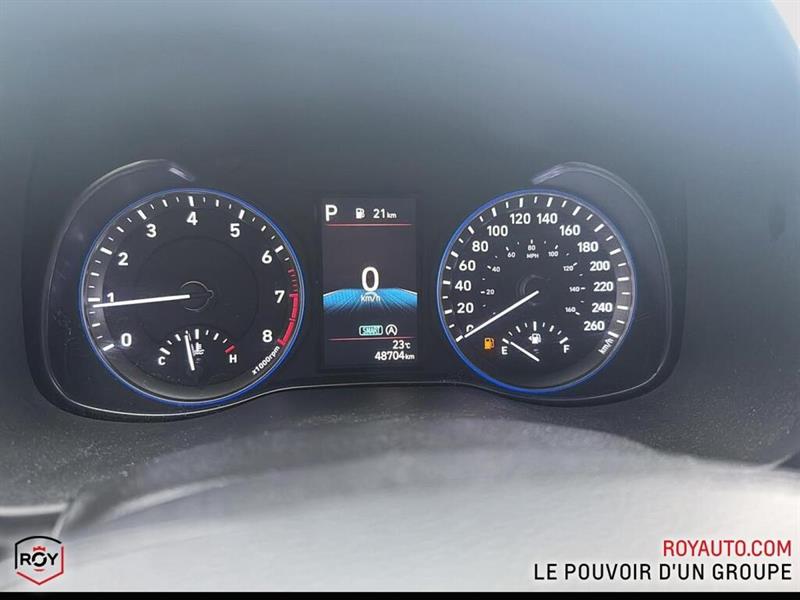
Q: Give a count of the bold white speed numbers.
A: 14